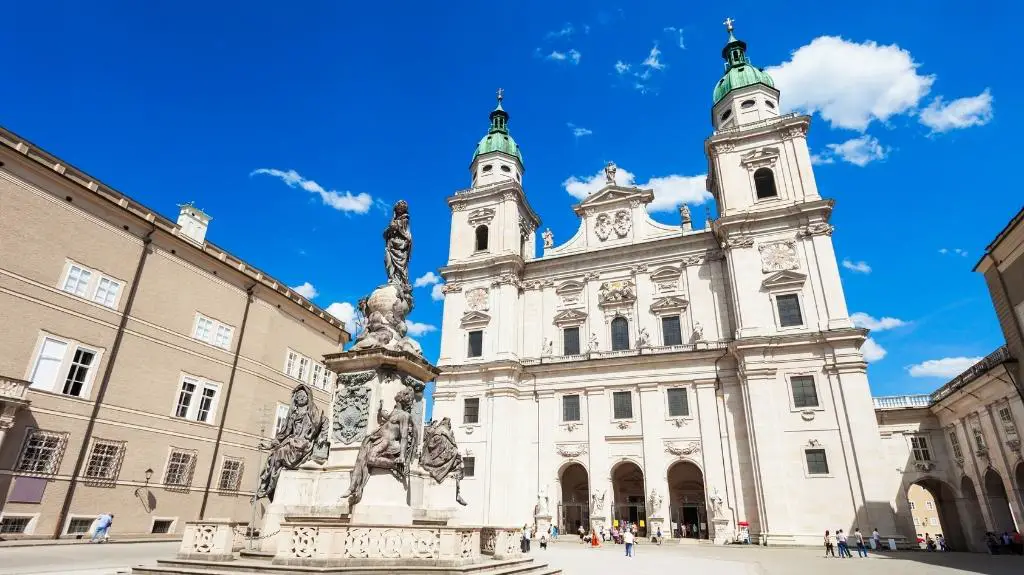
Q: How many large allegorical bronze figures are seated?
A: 3